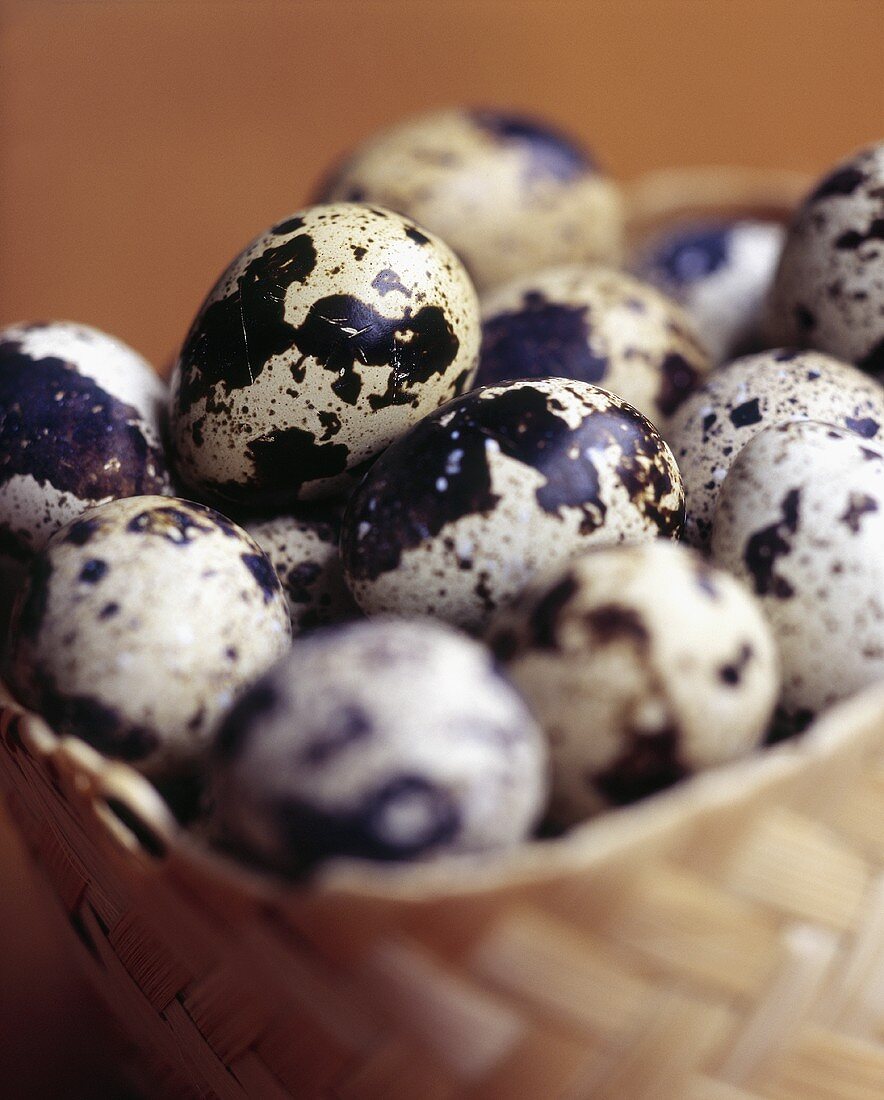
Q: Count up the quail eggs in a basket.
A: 13